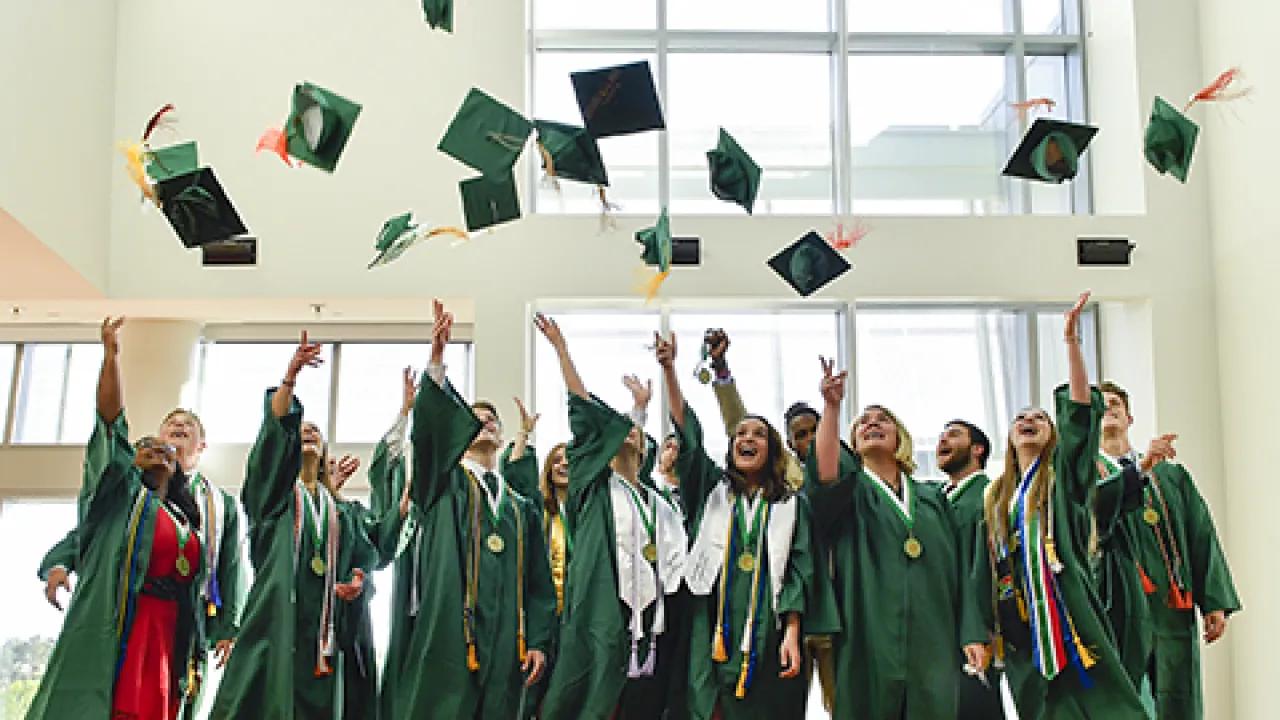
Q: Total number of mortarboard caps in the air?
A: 14